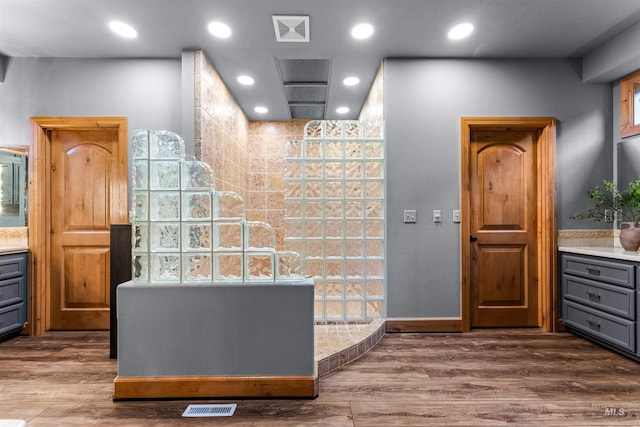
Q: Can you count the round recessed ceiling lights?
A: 8